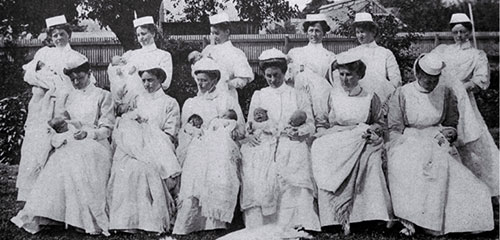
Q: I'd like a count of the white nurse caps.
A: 12